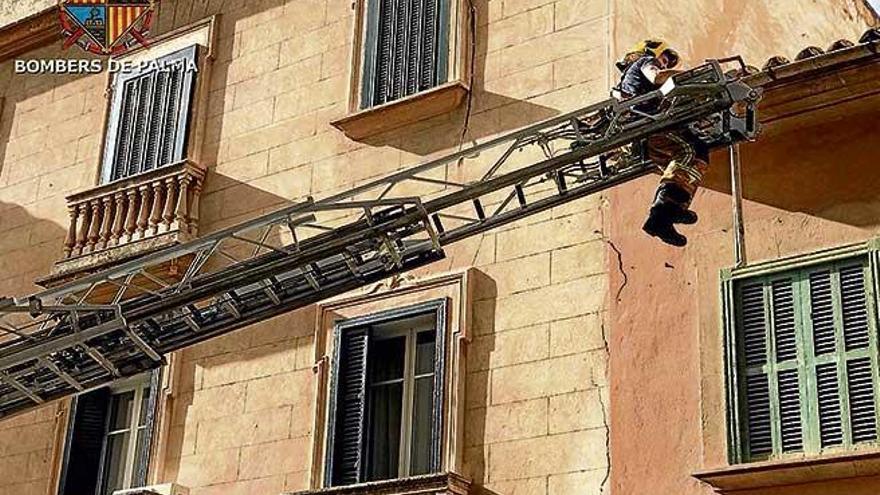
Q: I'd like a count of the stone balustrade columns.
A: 11